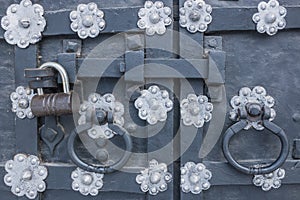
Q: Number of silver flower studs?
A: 15